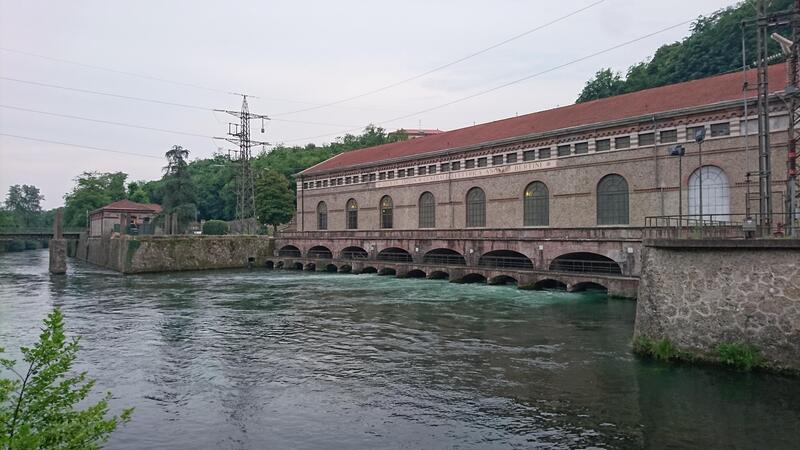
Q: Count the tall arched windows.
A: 8